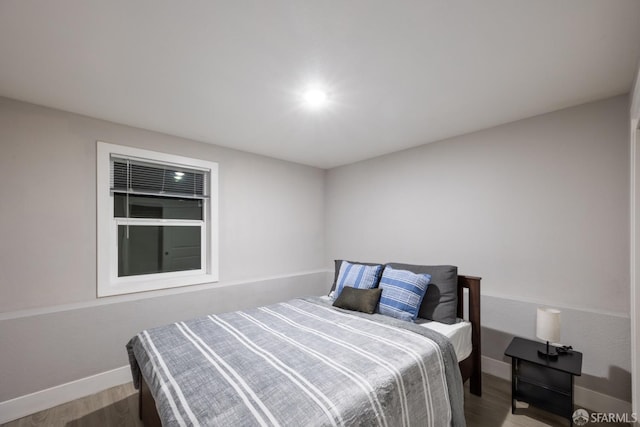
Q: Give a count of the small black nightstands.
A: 1